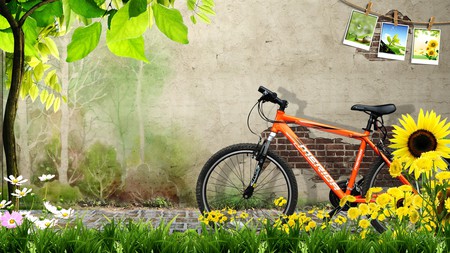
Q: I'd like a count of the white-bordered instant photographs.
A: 3